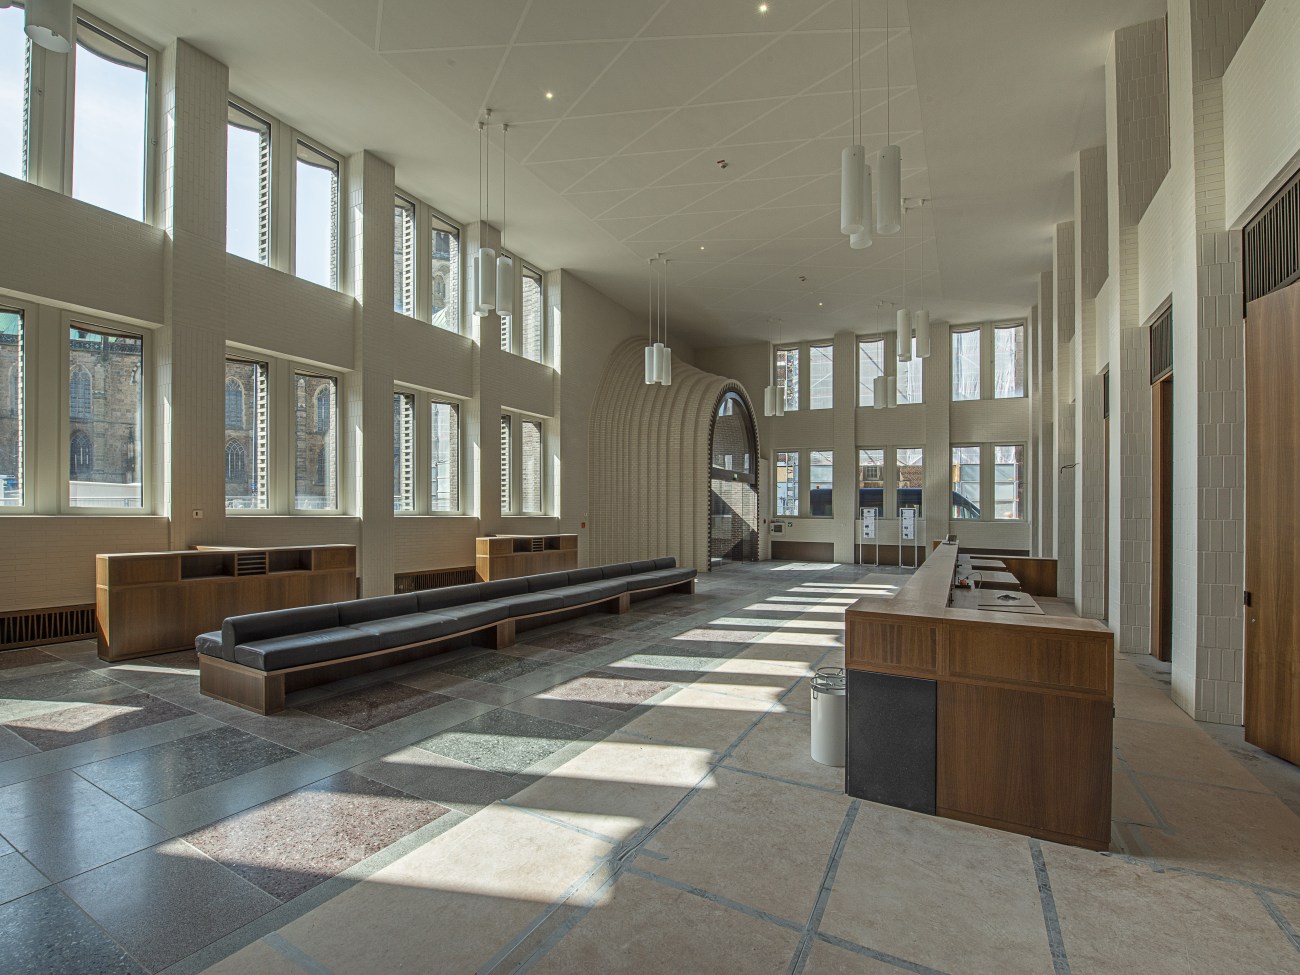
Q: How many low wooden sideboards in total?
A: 2